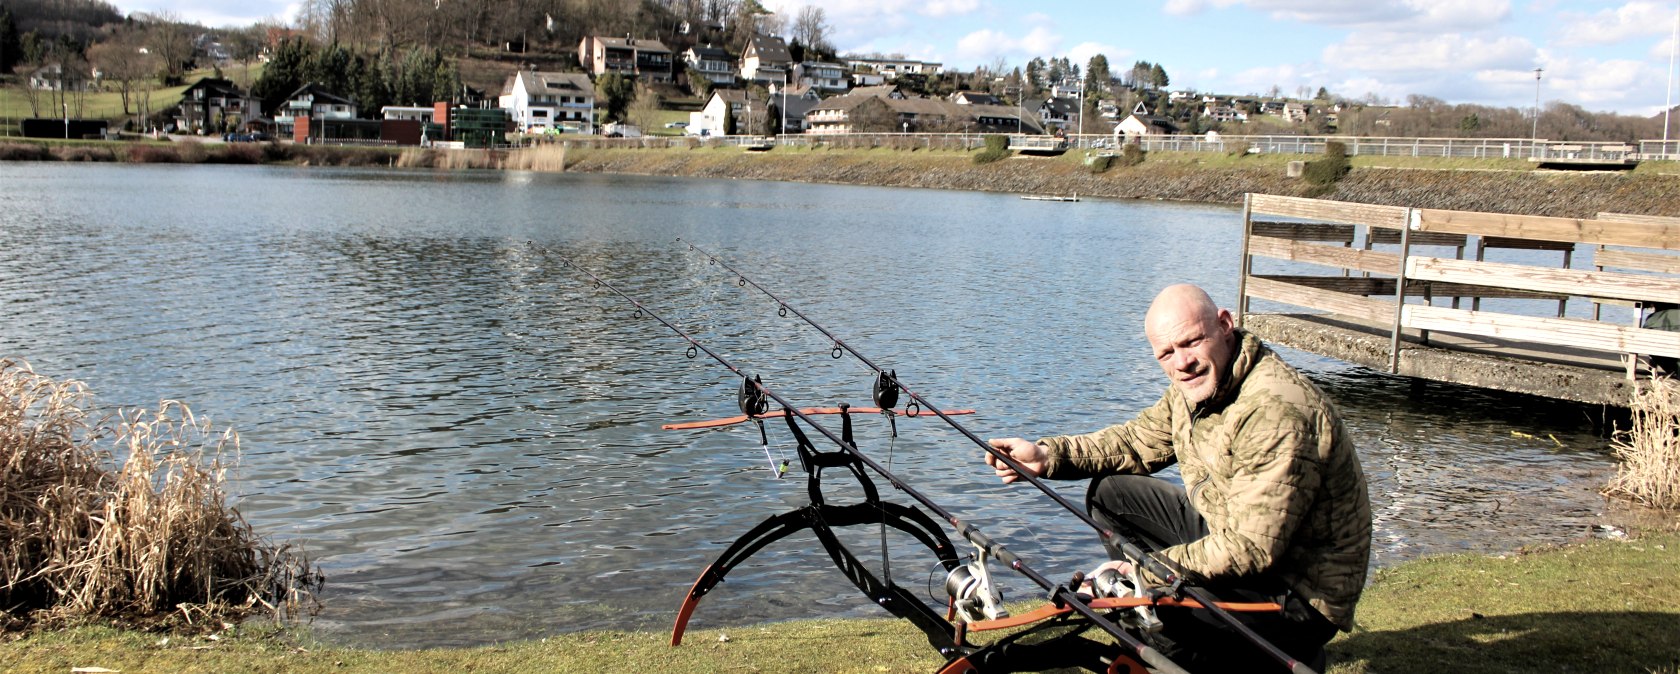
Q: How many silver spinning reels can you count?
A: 2